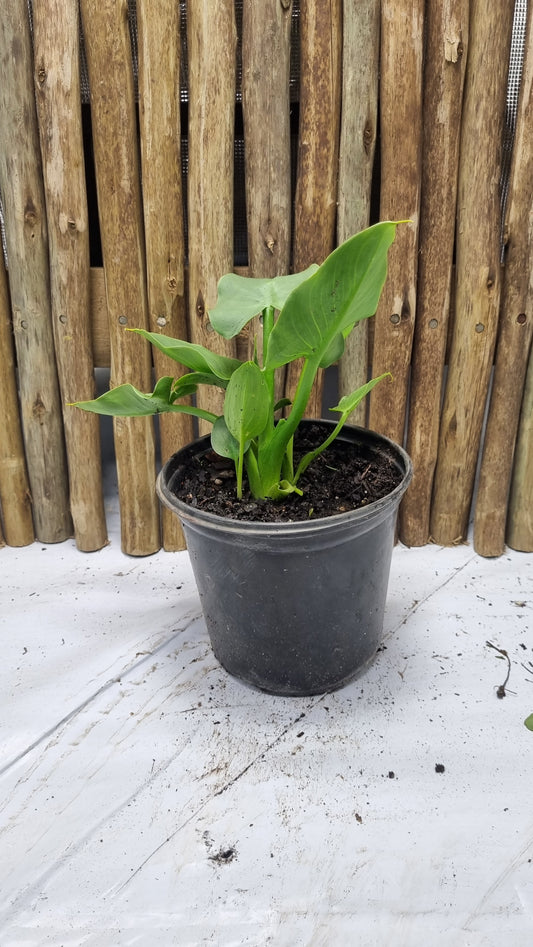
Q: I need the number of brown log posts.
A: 14